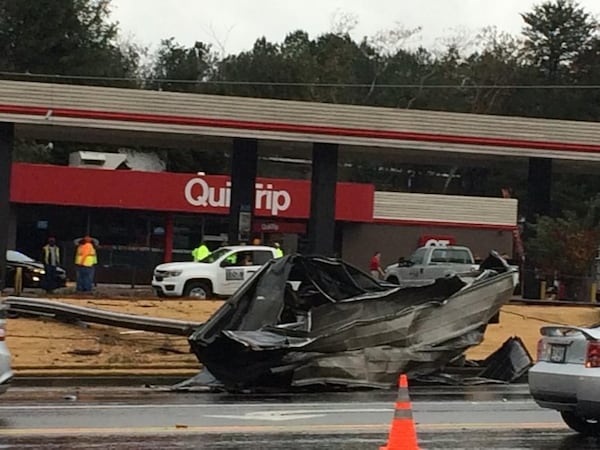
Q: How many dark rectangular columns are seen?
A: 4